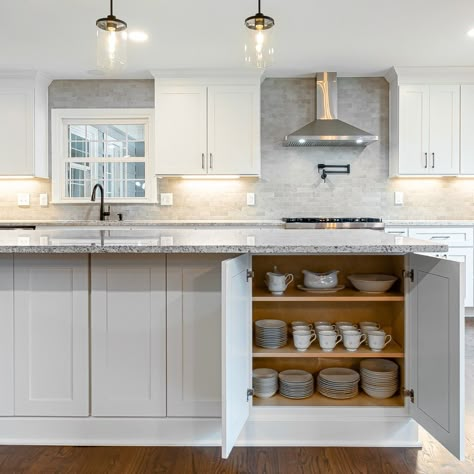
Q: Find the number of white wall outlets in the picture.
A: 5